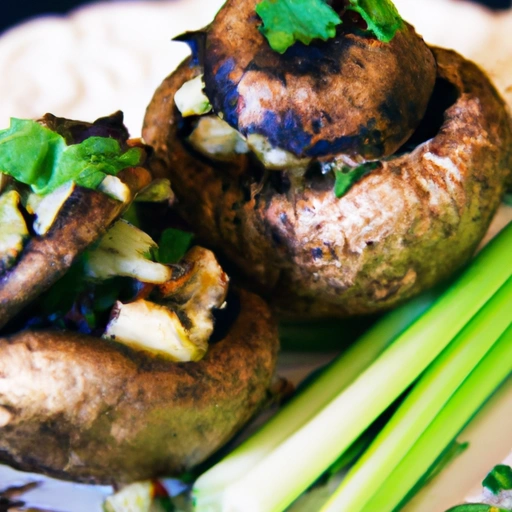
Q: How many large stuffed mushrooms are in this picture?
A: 2